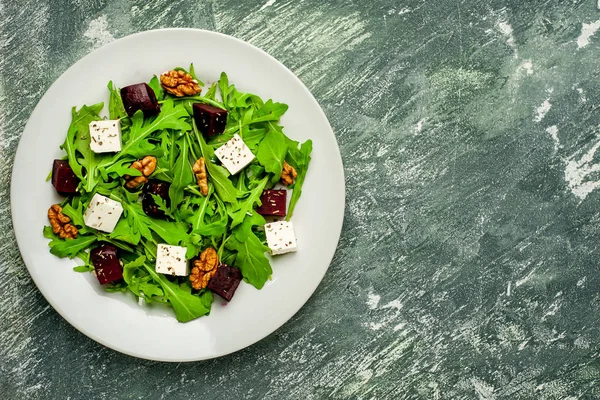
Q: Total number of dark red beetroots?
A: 7